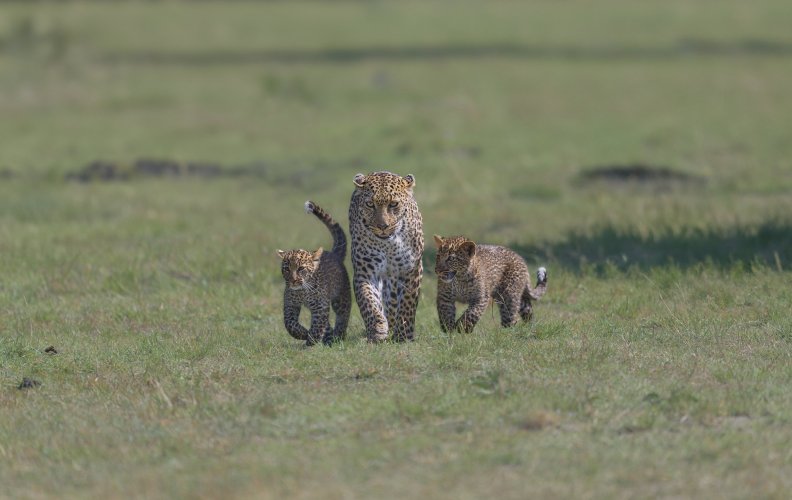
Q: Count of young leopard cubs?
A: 2